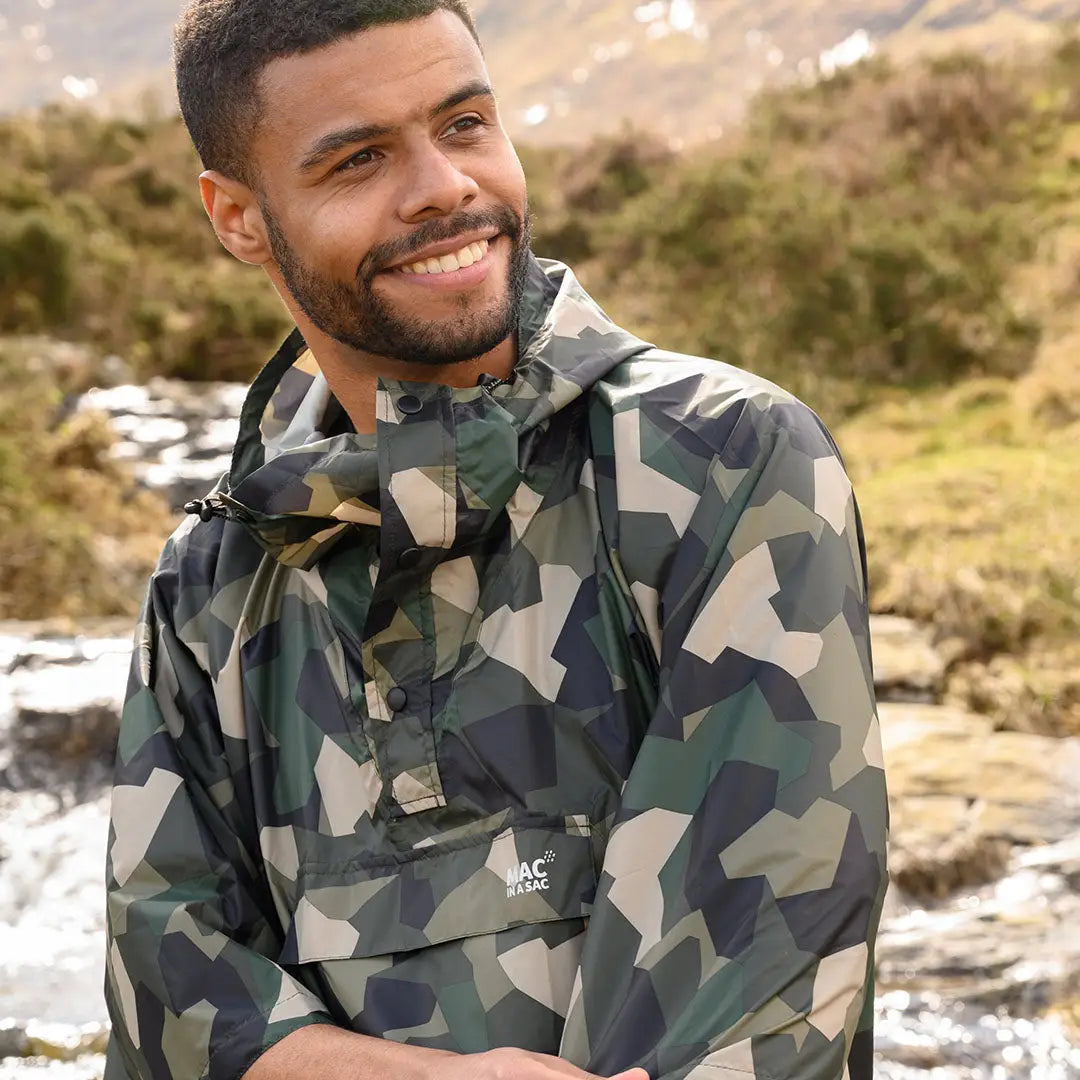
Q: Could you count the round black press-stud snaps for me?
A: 3